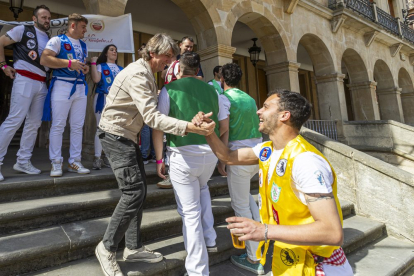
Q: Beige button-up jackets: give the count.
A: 1